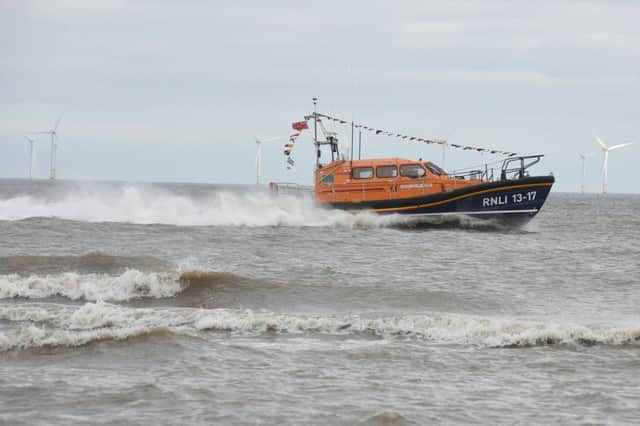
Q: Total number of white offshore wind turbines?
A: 6